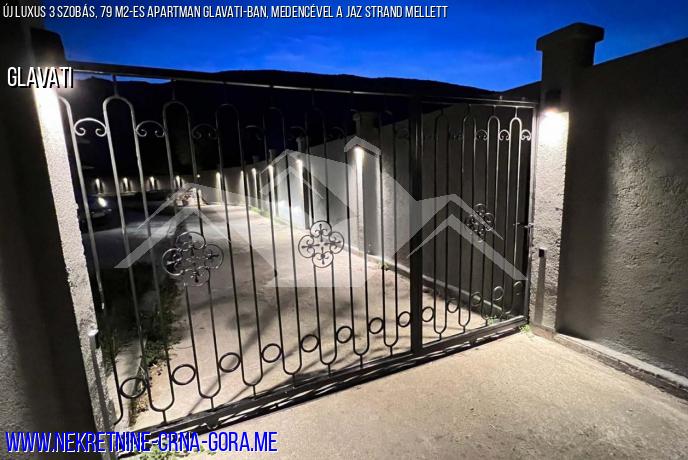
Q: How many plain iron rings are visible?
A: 13